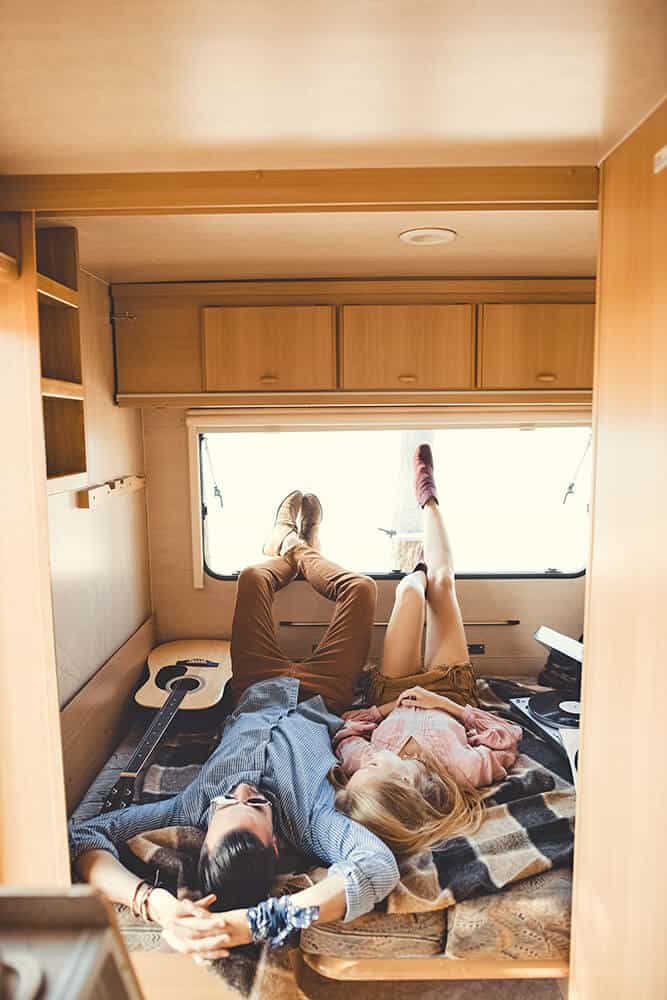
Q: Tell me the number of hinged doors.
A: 3